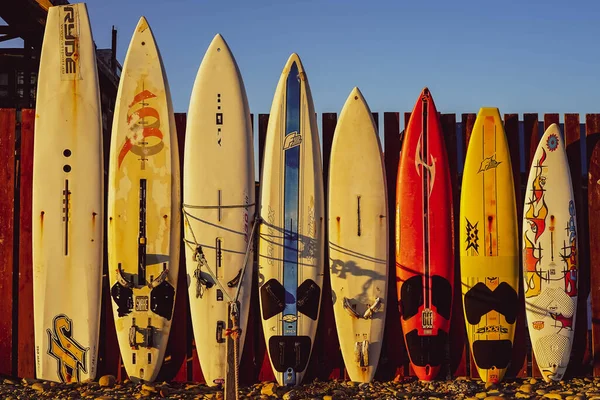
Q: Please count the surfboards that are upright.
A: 8